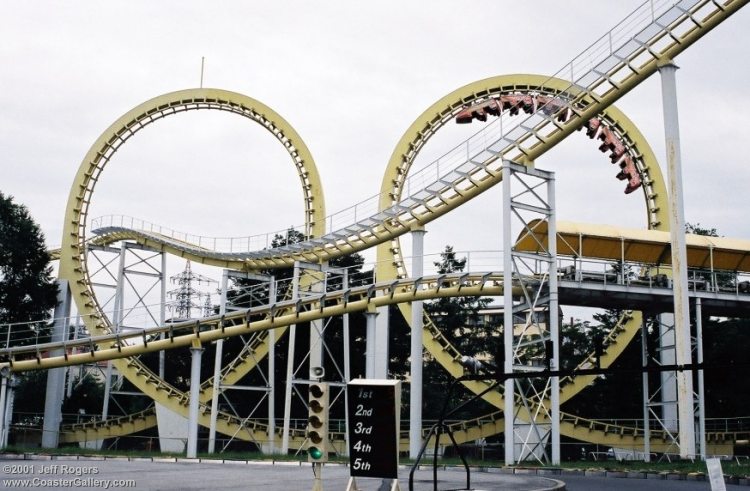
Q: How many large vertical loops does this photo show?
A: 2